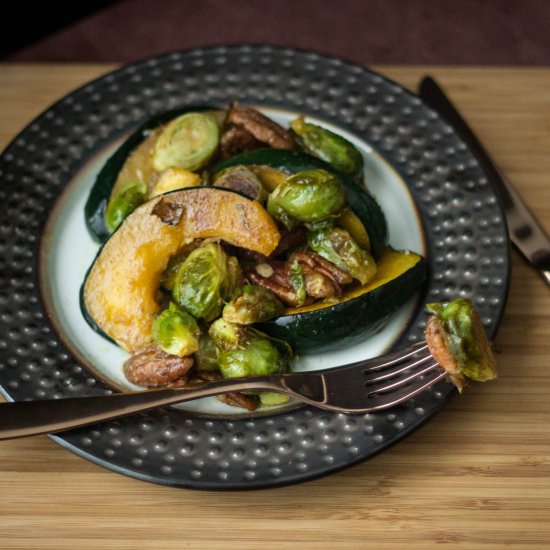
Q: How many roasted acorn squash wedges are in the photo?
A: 4